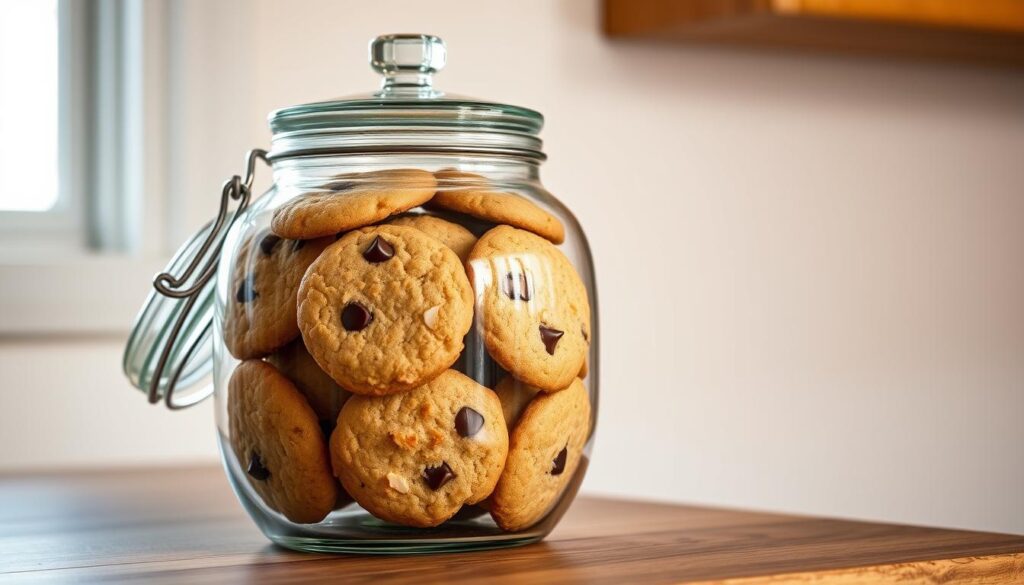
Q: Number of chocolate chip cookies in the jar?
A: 11